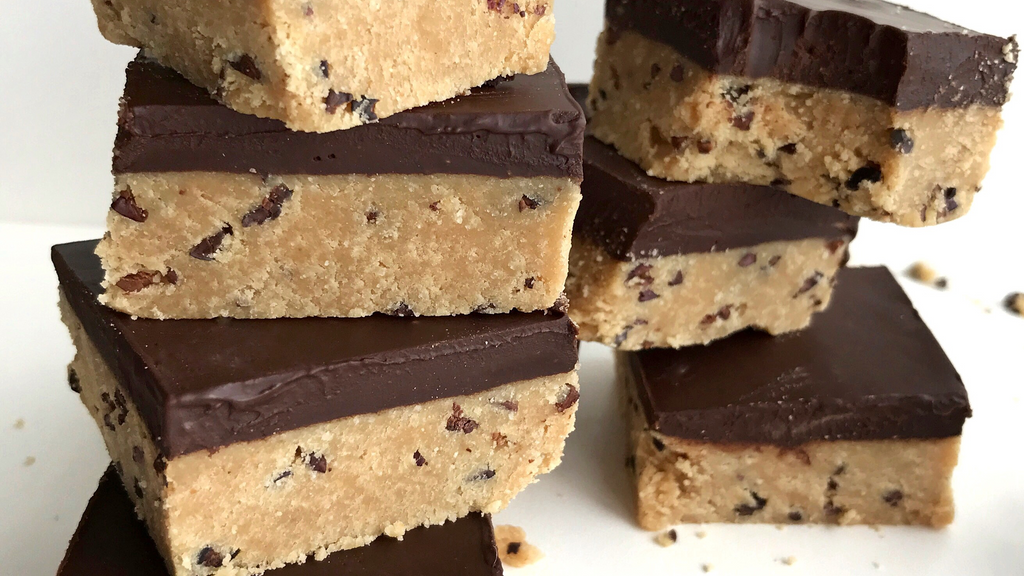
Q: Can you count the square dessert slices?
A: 7